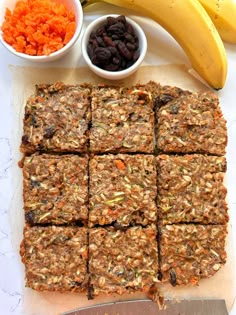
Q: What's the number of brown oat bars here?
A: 9